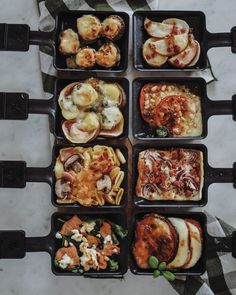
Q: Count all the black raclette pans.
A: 8